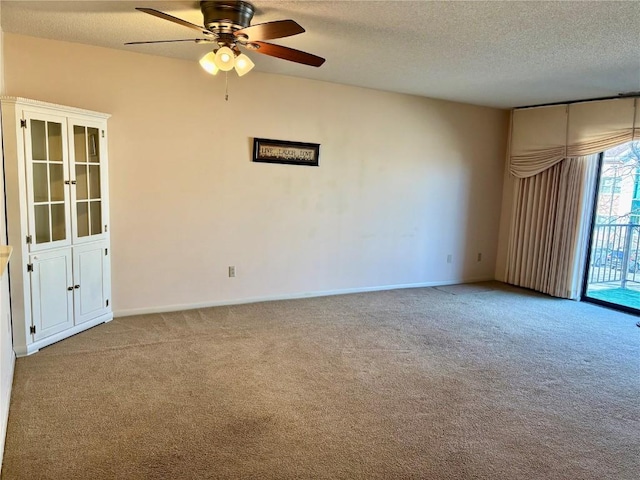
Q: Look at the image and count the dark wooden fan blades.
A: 4